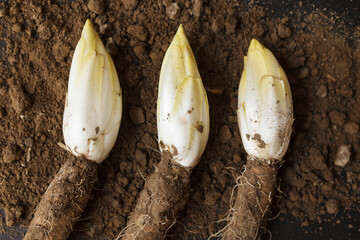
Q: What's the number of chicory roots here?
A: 3